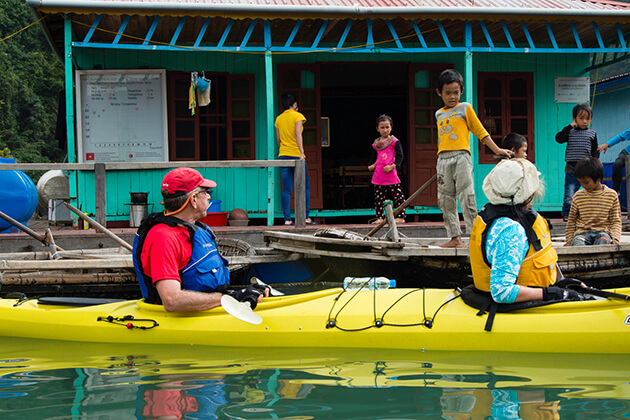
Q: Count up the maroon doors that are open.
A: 2